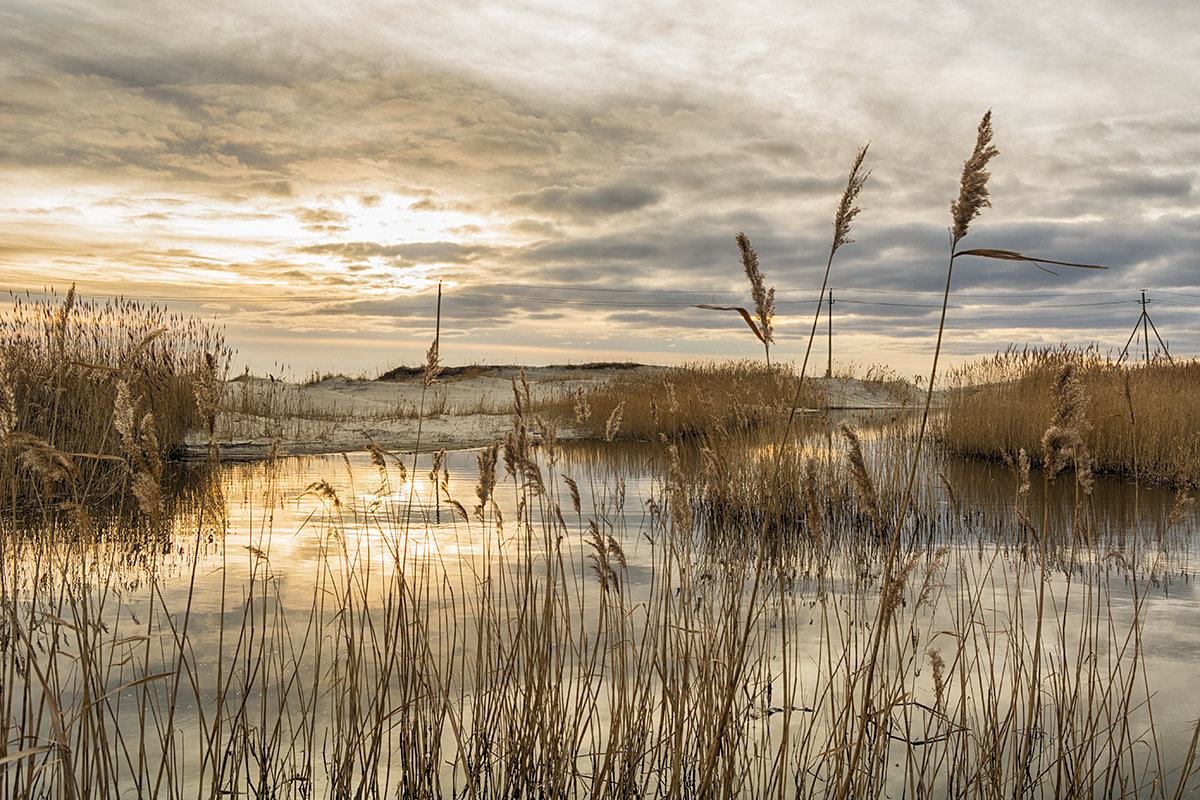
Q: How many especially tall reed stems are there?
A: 3